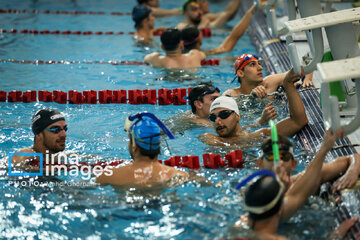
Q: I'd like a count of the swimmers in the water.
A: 13